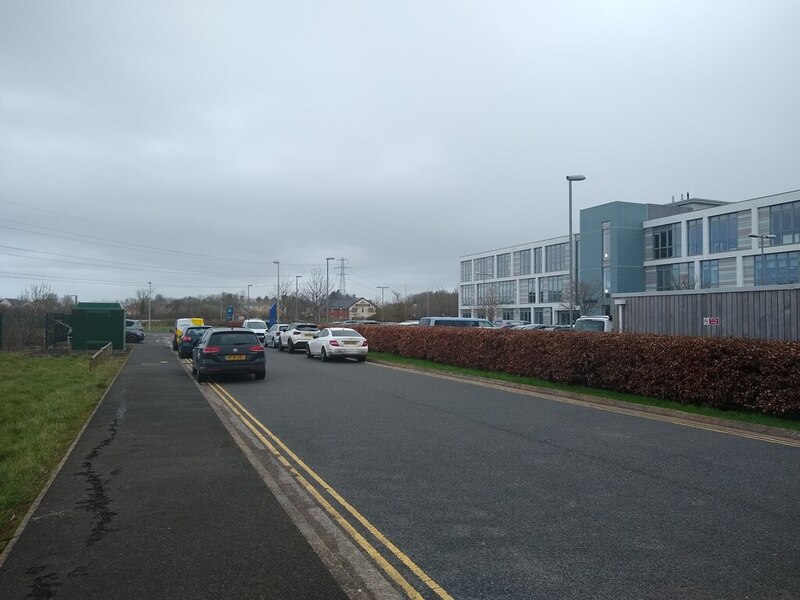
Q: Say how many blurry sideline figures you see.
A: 0